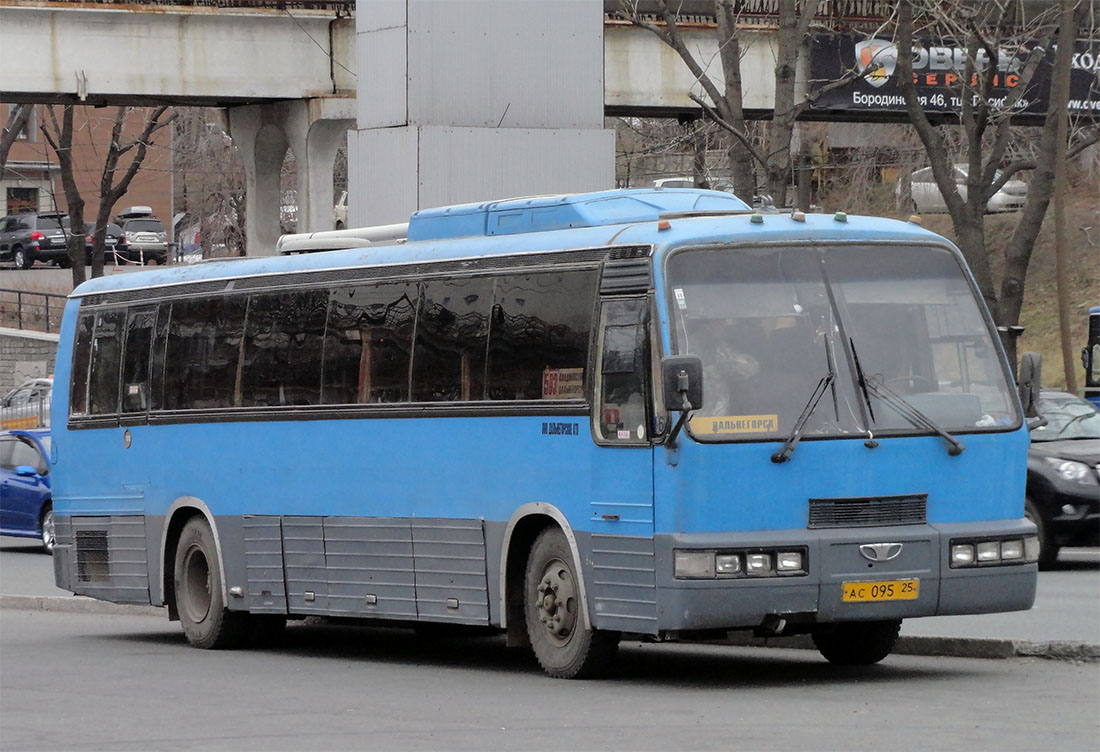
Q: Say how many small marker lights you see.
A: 5